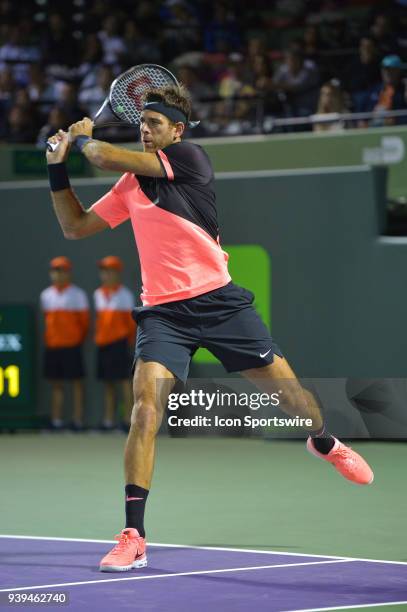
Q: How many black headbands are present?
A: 1